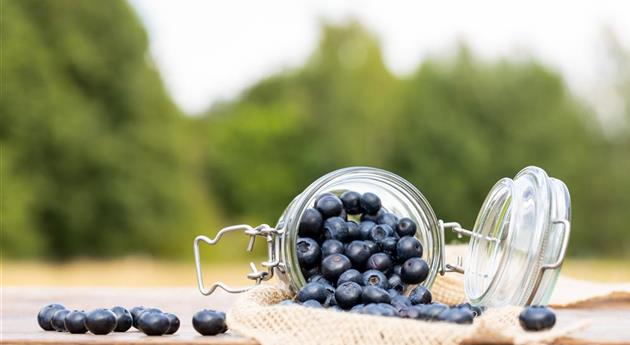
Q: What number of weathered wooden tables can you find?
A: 1